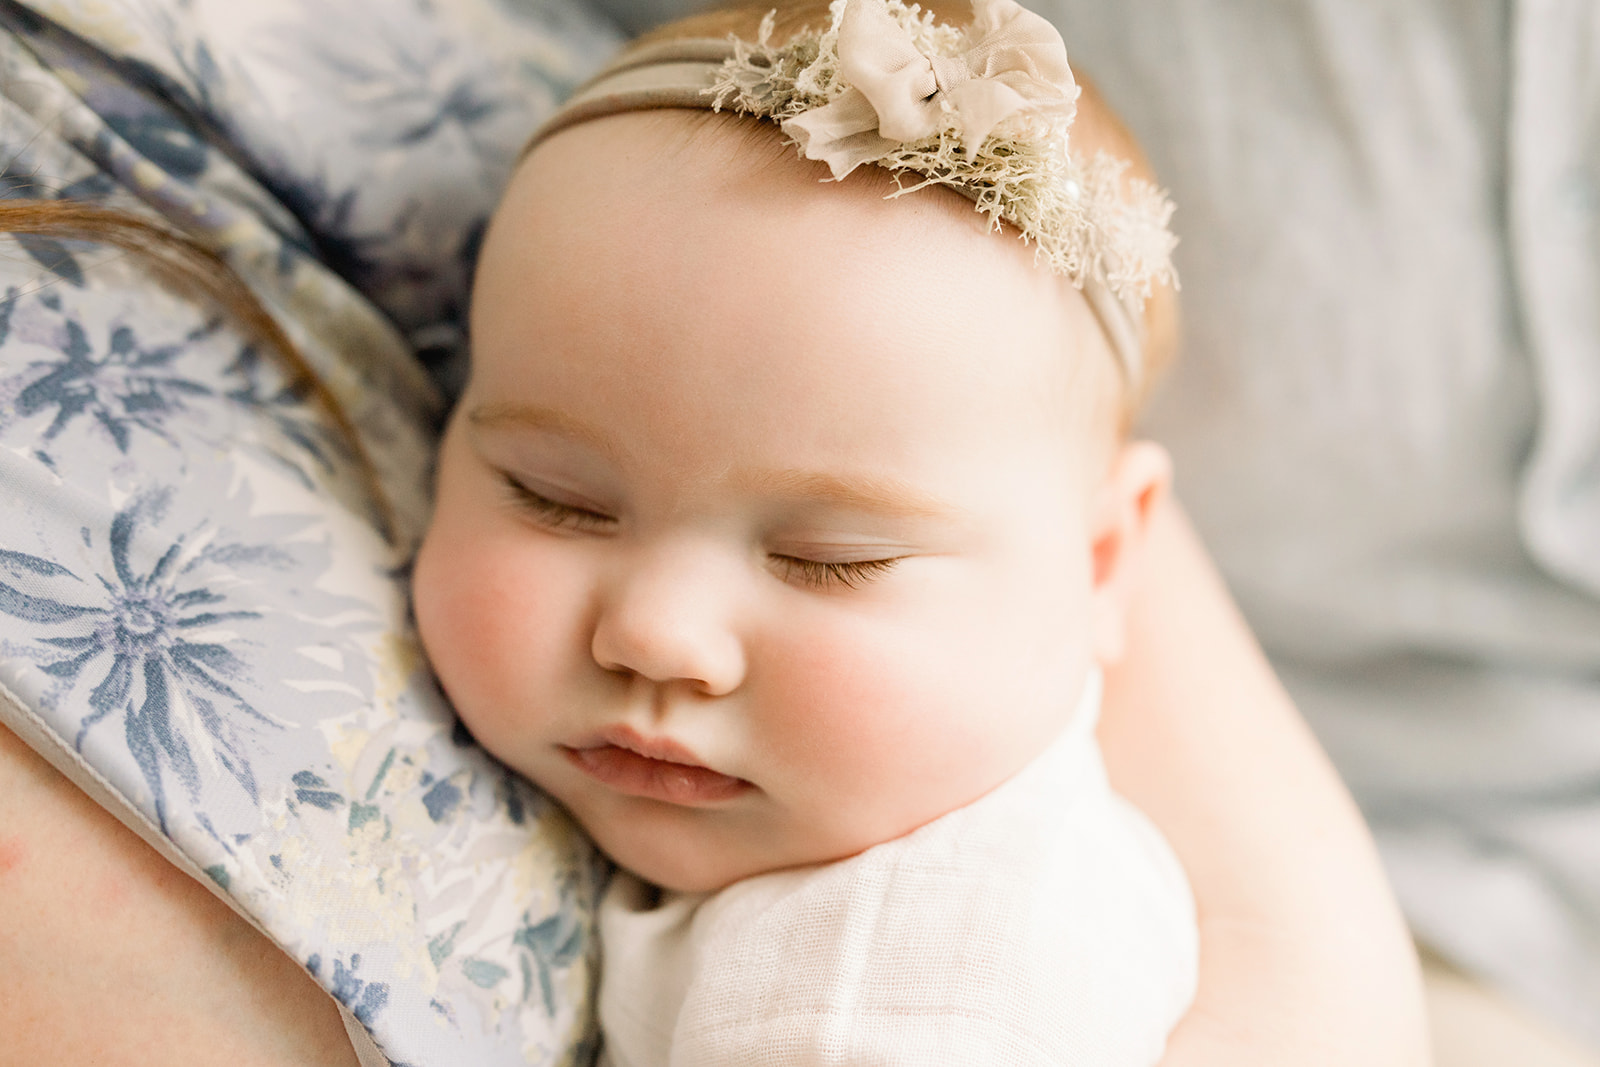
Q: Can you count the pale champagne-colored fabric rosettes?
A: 1